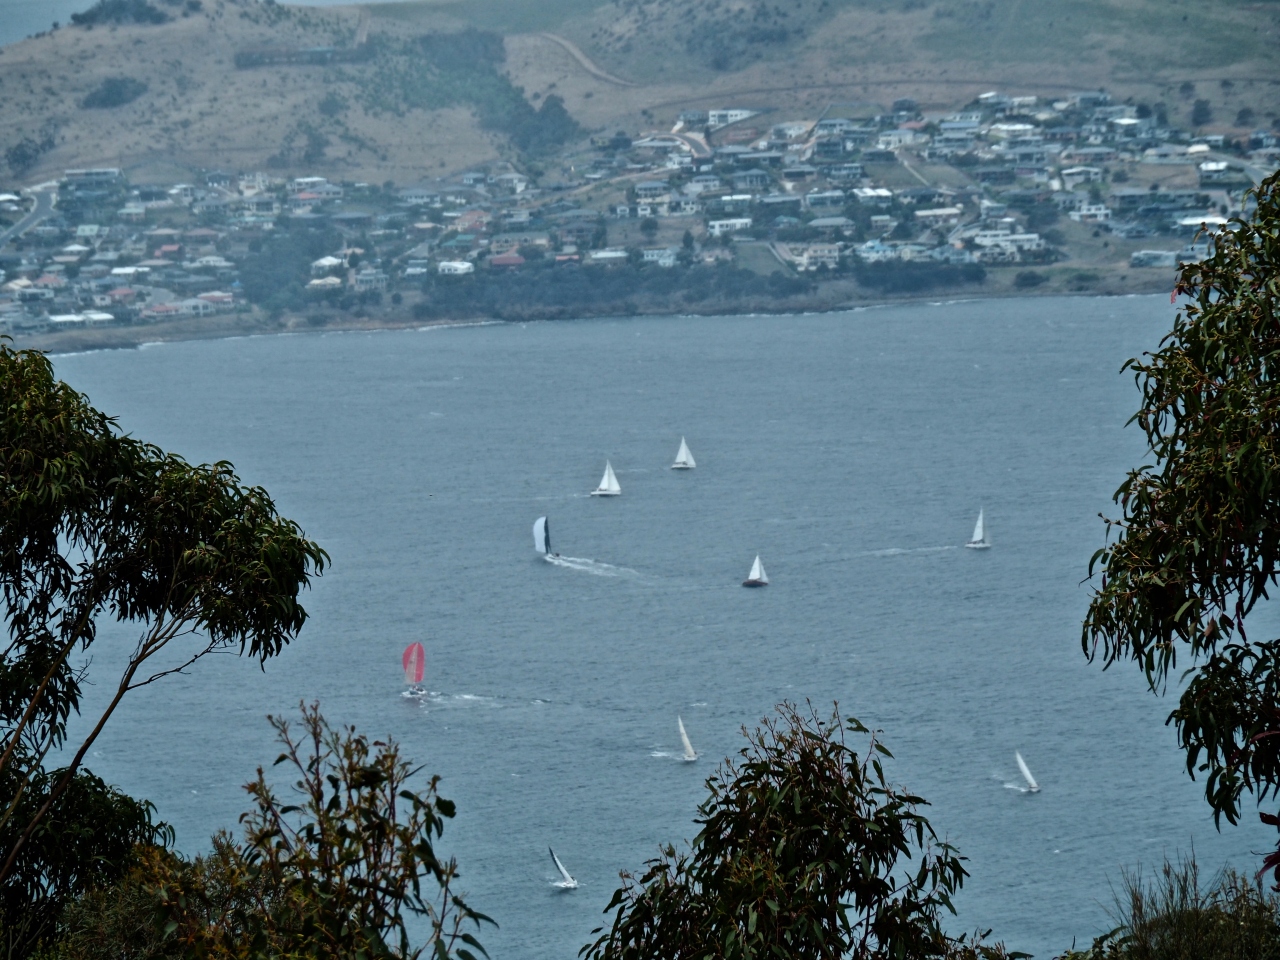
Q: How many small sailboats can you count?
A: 9